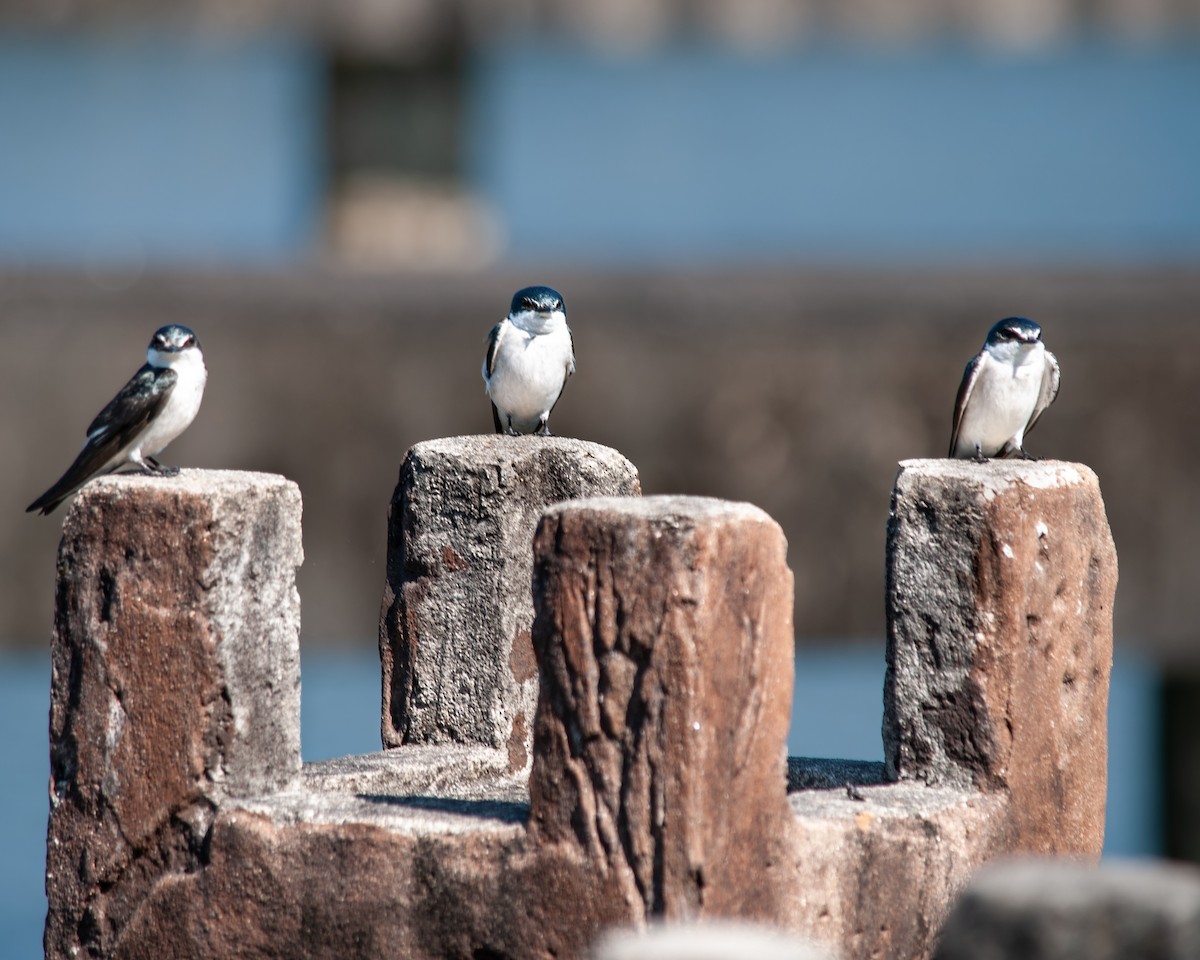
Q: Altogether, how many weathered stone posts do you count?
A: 4